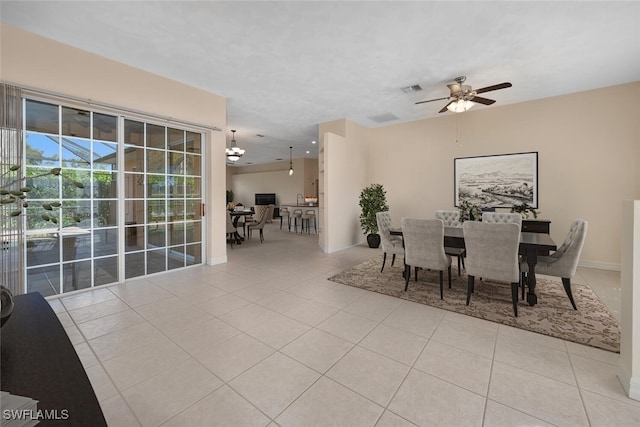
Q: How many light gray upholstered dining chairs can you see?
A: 6